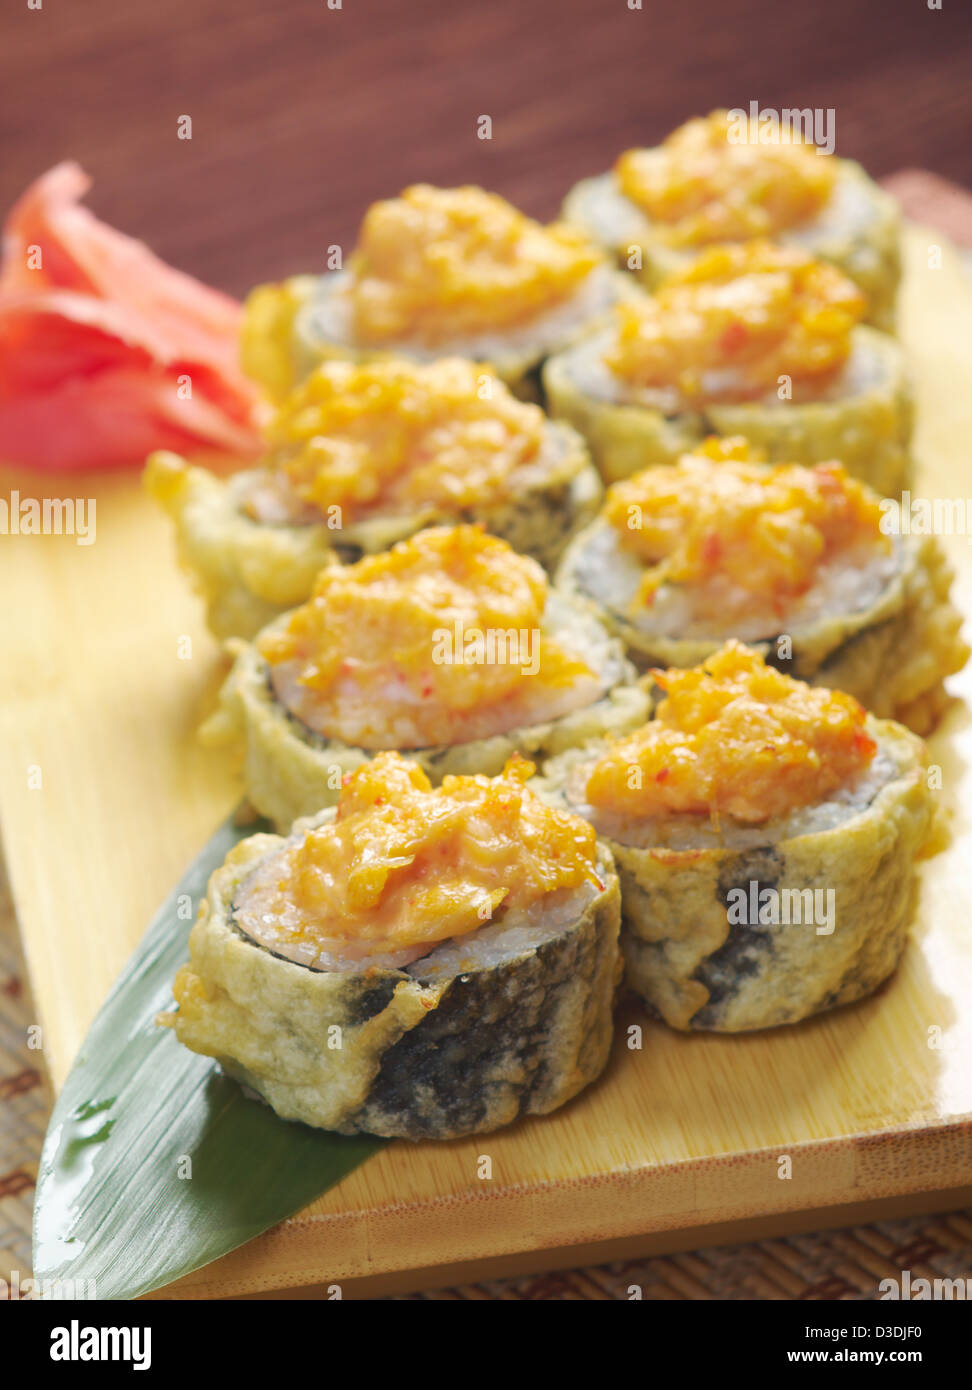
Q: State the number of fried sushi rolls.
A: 8